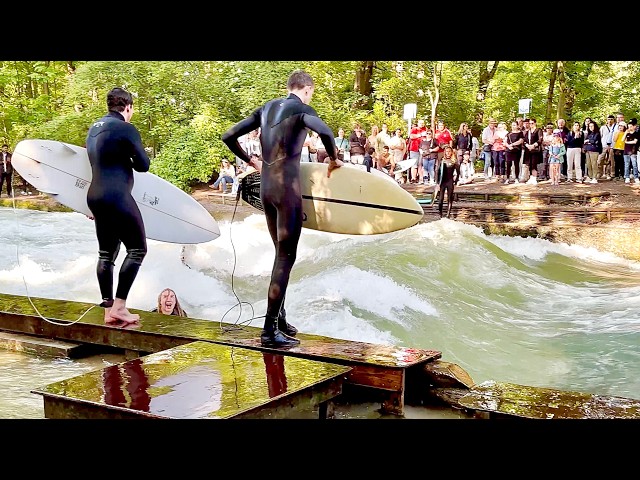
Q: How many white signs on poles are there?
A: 2